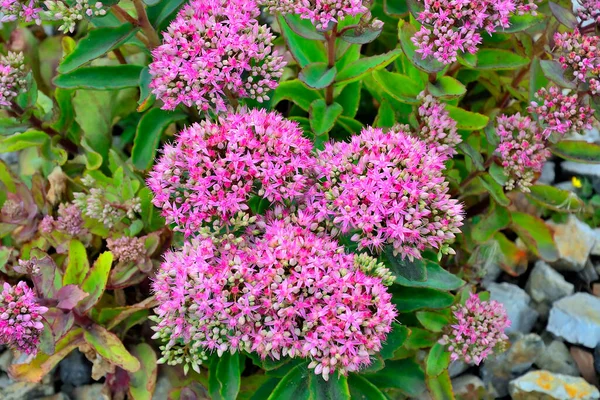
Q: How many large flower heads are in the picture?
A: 4